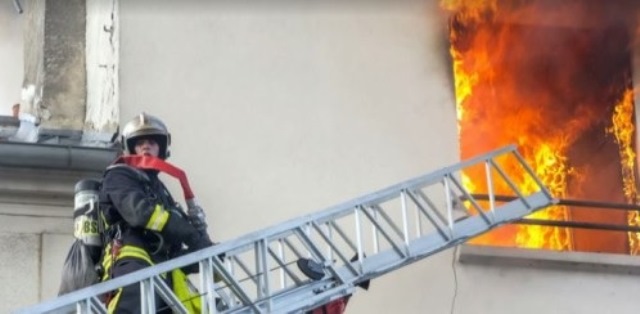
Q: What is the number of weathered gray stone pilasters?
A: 1